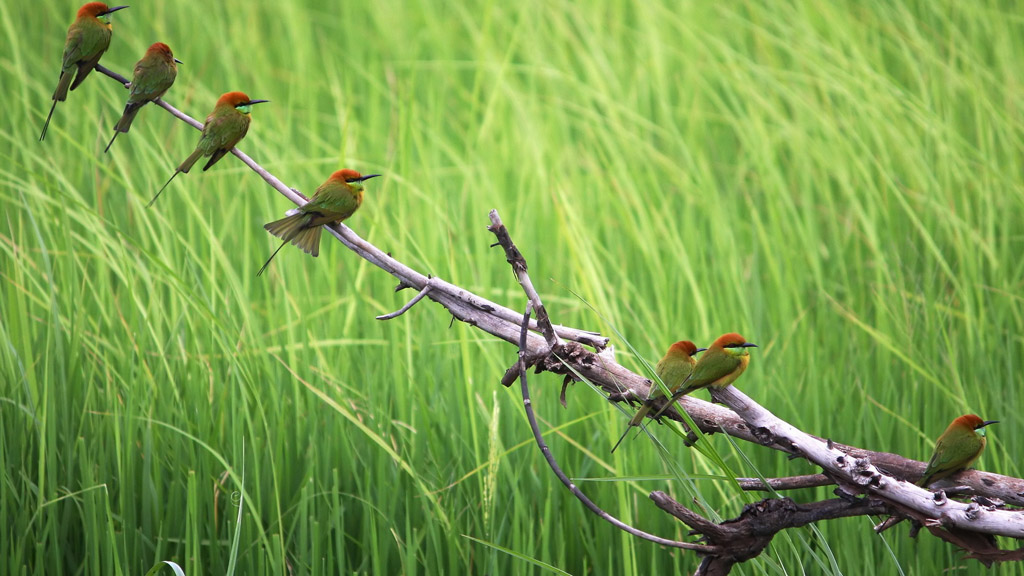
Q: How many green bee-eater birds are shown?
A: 7